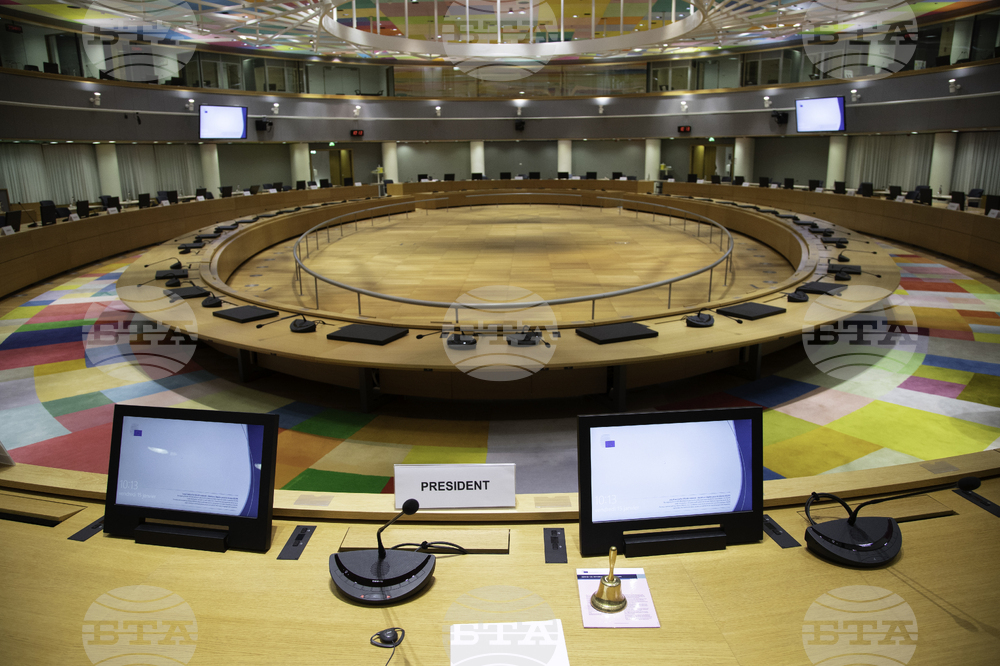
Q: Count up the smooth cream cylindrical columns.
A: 10